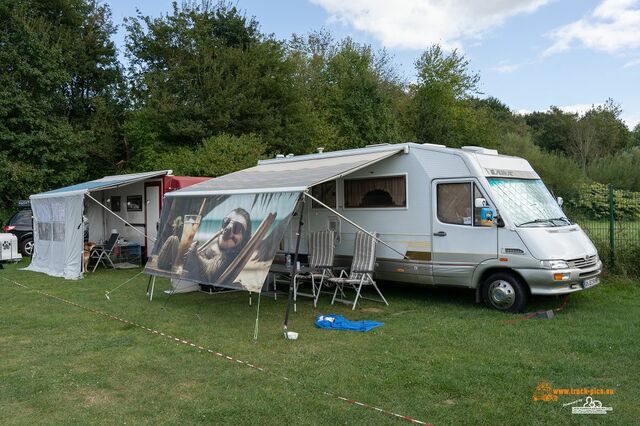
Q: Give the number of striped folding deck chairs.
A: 2